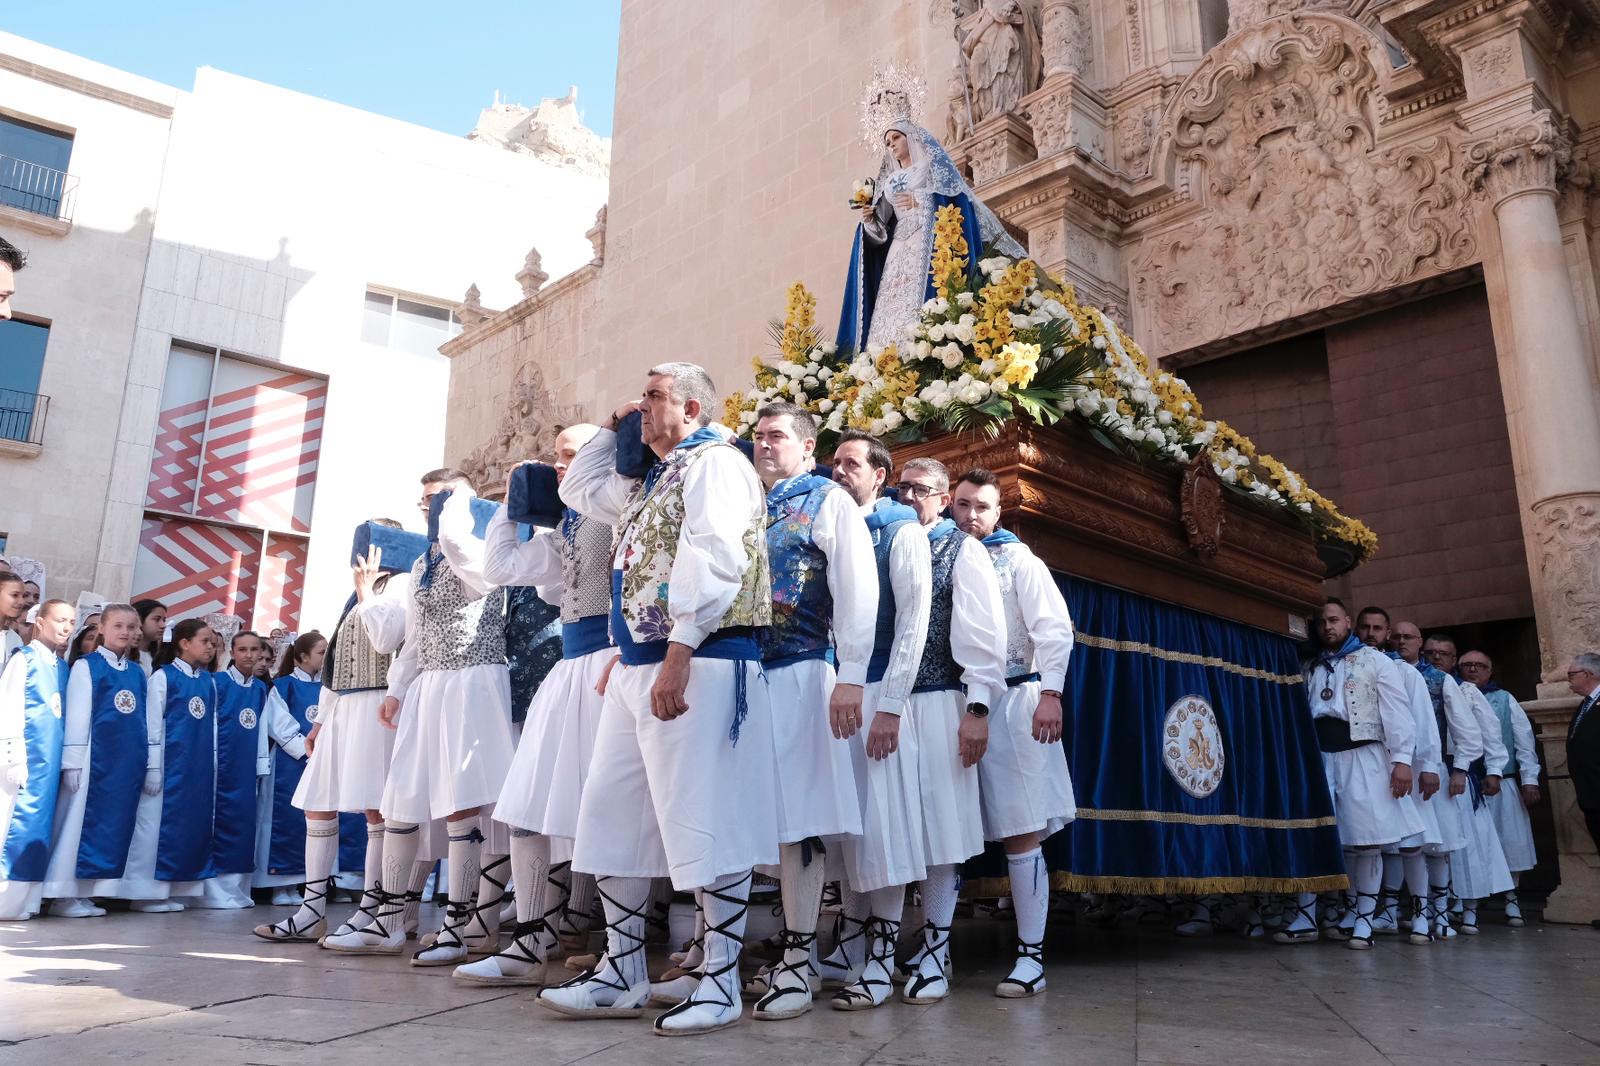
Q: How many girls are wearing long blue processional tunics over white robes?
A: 5